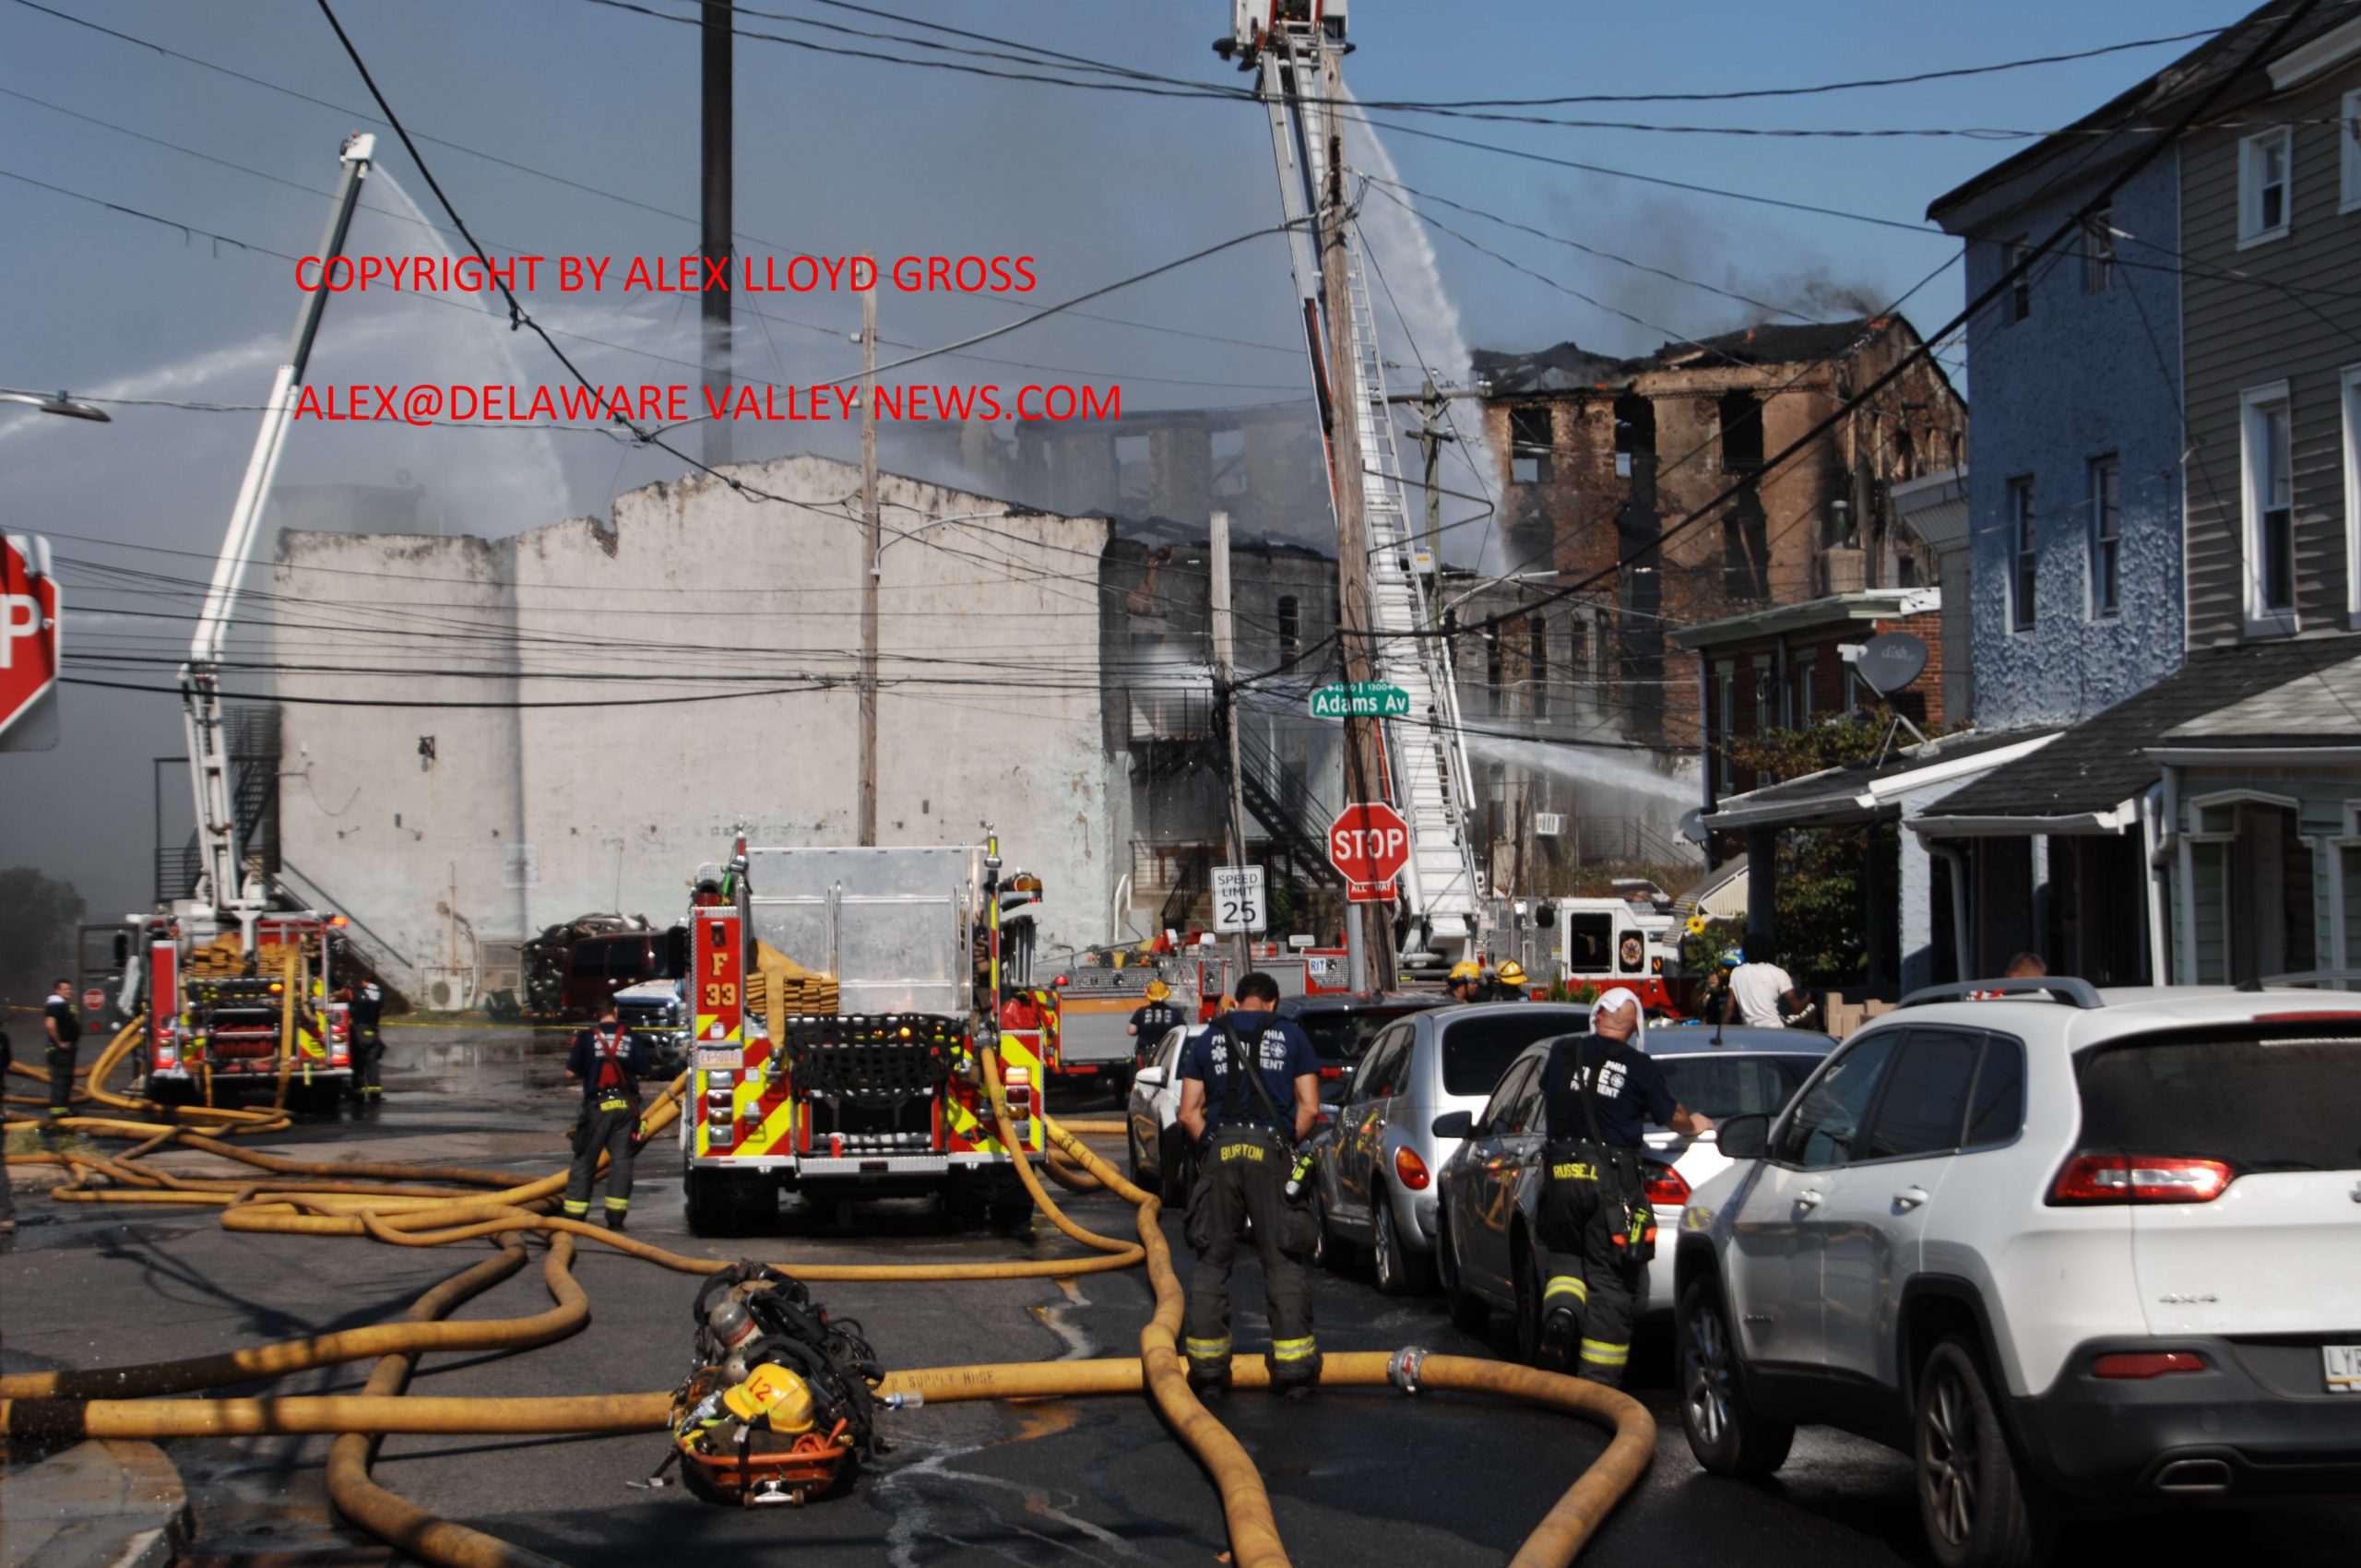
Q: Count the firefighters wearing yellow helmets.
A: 3